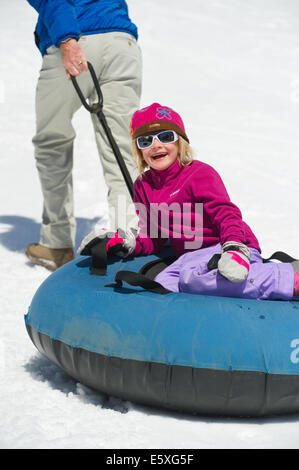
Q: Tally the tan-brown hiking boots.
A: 1